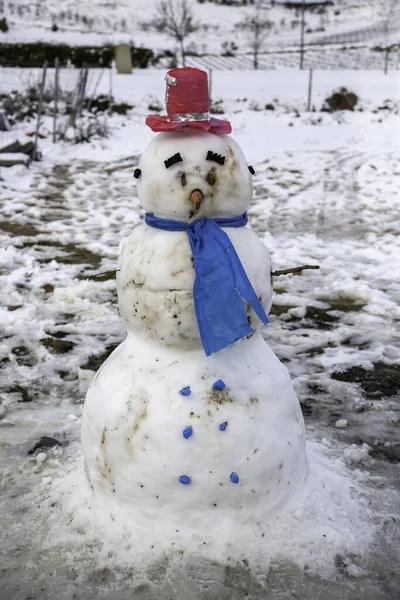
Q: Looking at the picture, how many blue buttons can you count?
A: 6